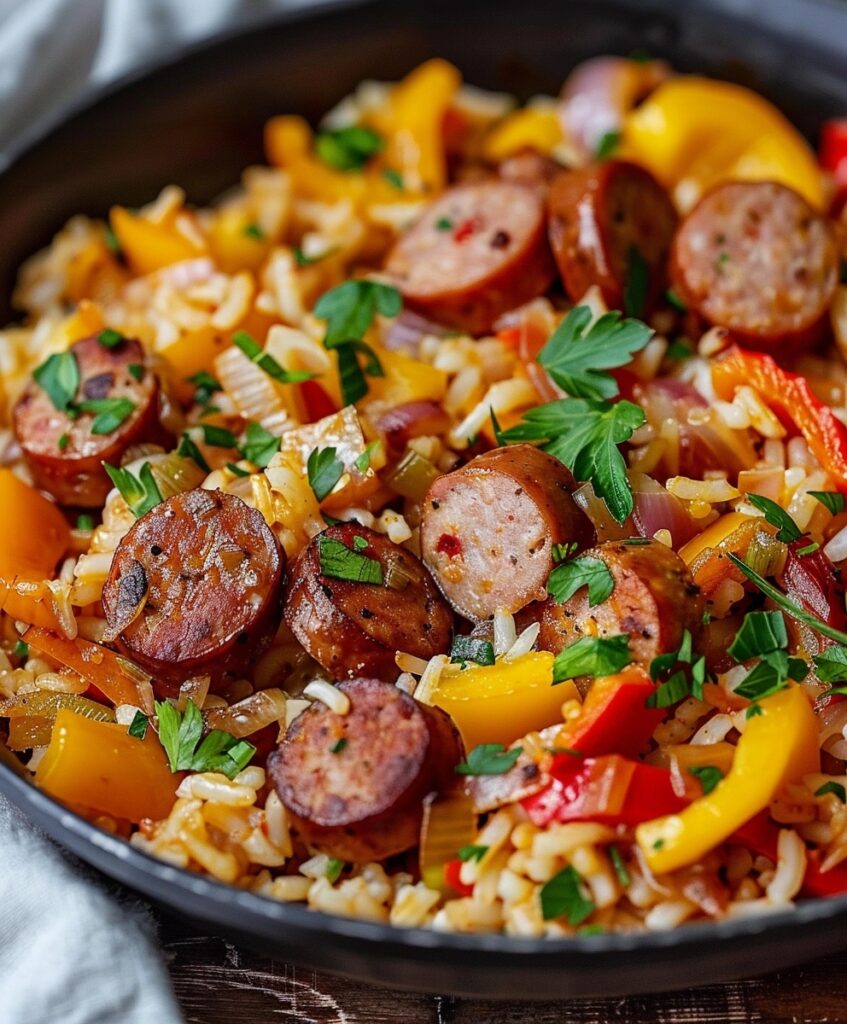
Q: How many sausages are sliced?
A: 9